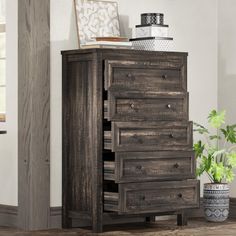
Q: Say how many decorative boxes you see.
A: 3